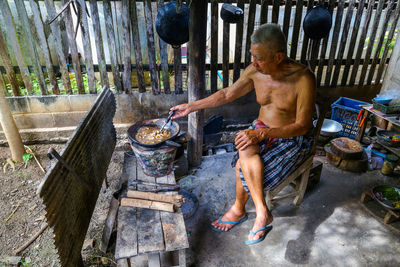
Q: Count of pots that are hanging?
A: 3